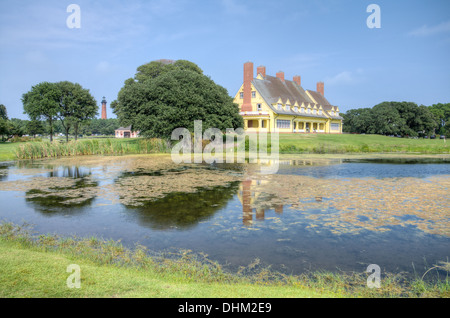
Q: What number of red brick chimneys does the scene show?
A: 5